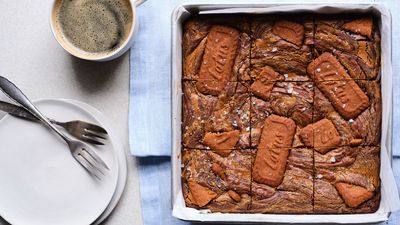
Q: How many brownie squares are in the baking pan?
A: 9